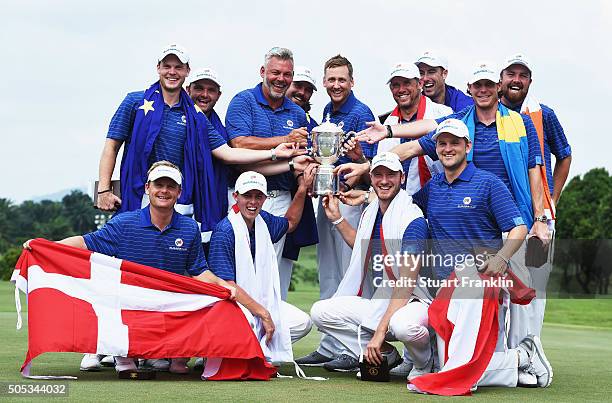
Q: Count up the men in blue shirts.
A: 13